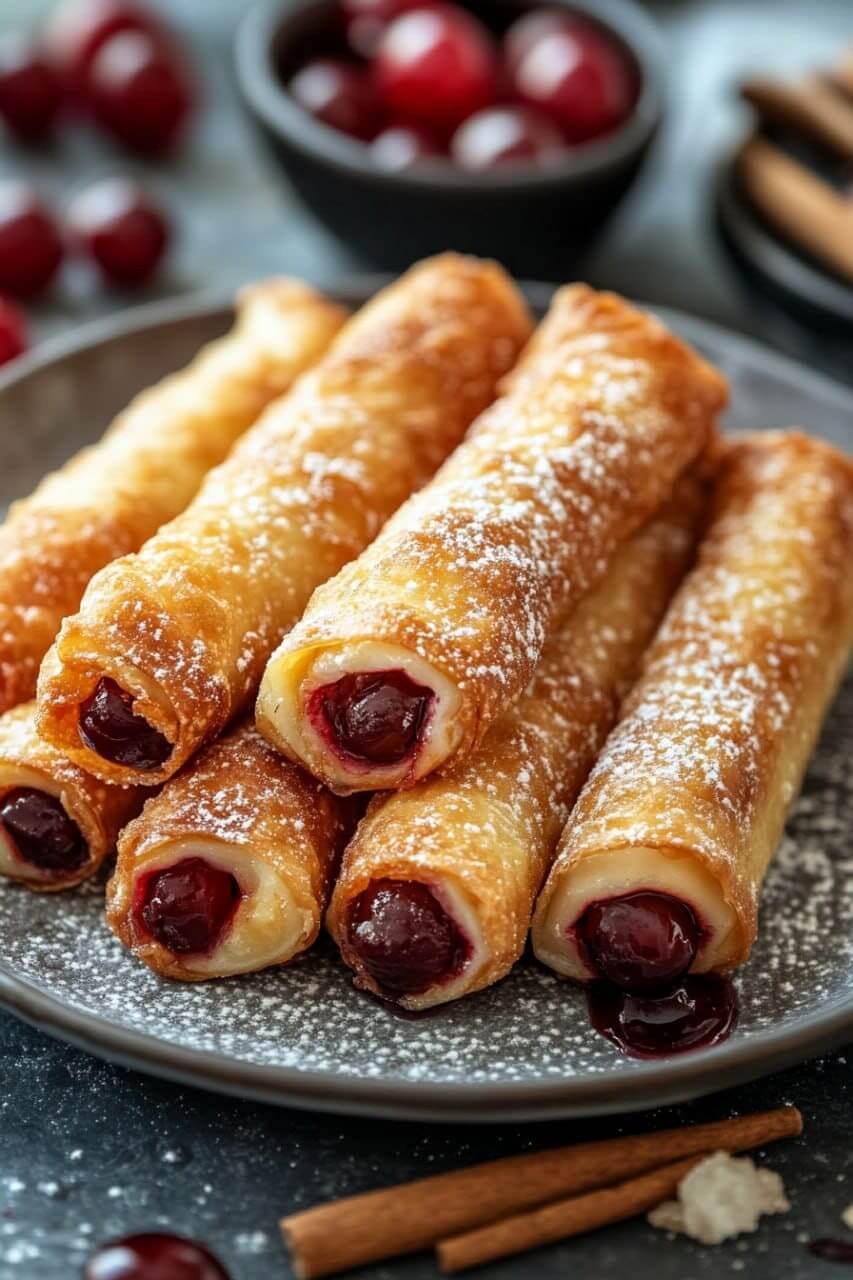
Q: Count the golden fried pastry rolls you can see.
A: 7